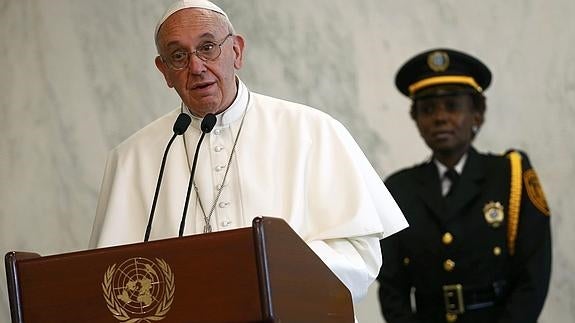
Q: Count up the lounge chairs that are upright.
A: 0